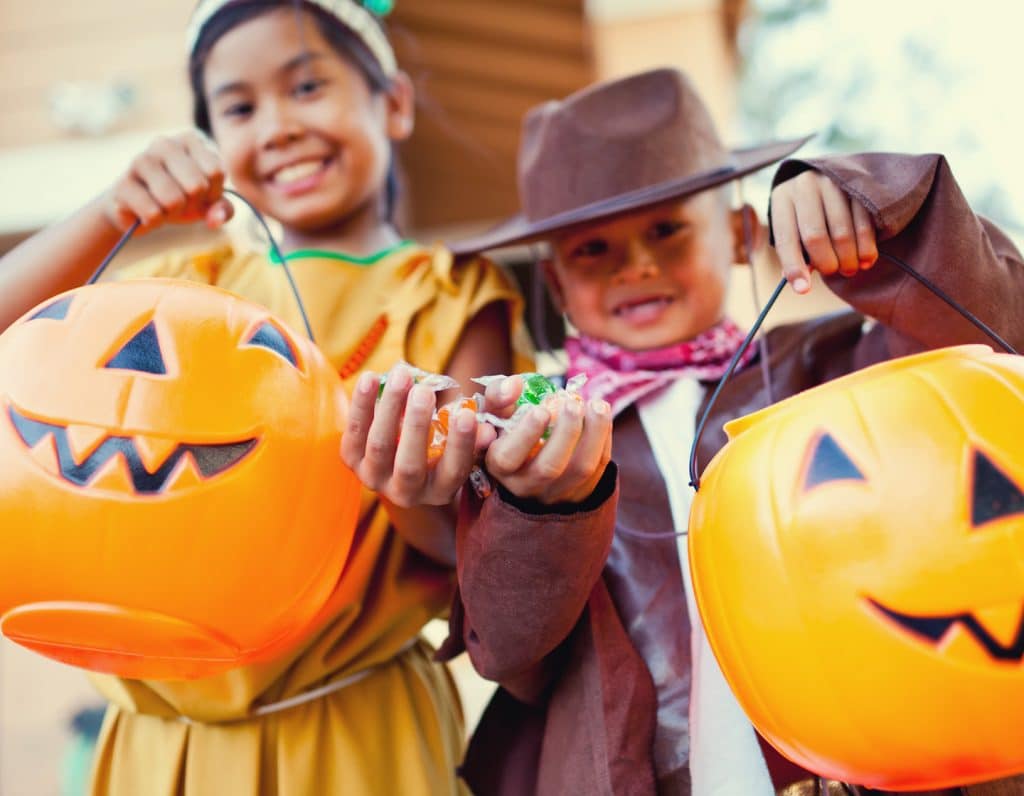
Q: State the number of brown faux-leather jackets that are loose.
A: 1